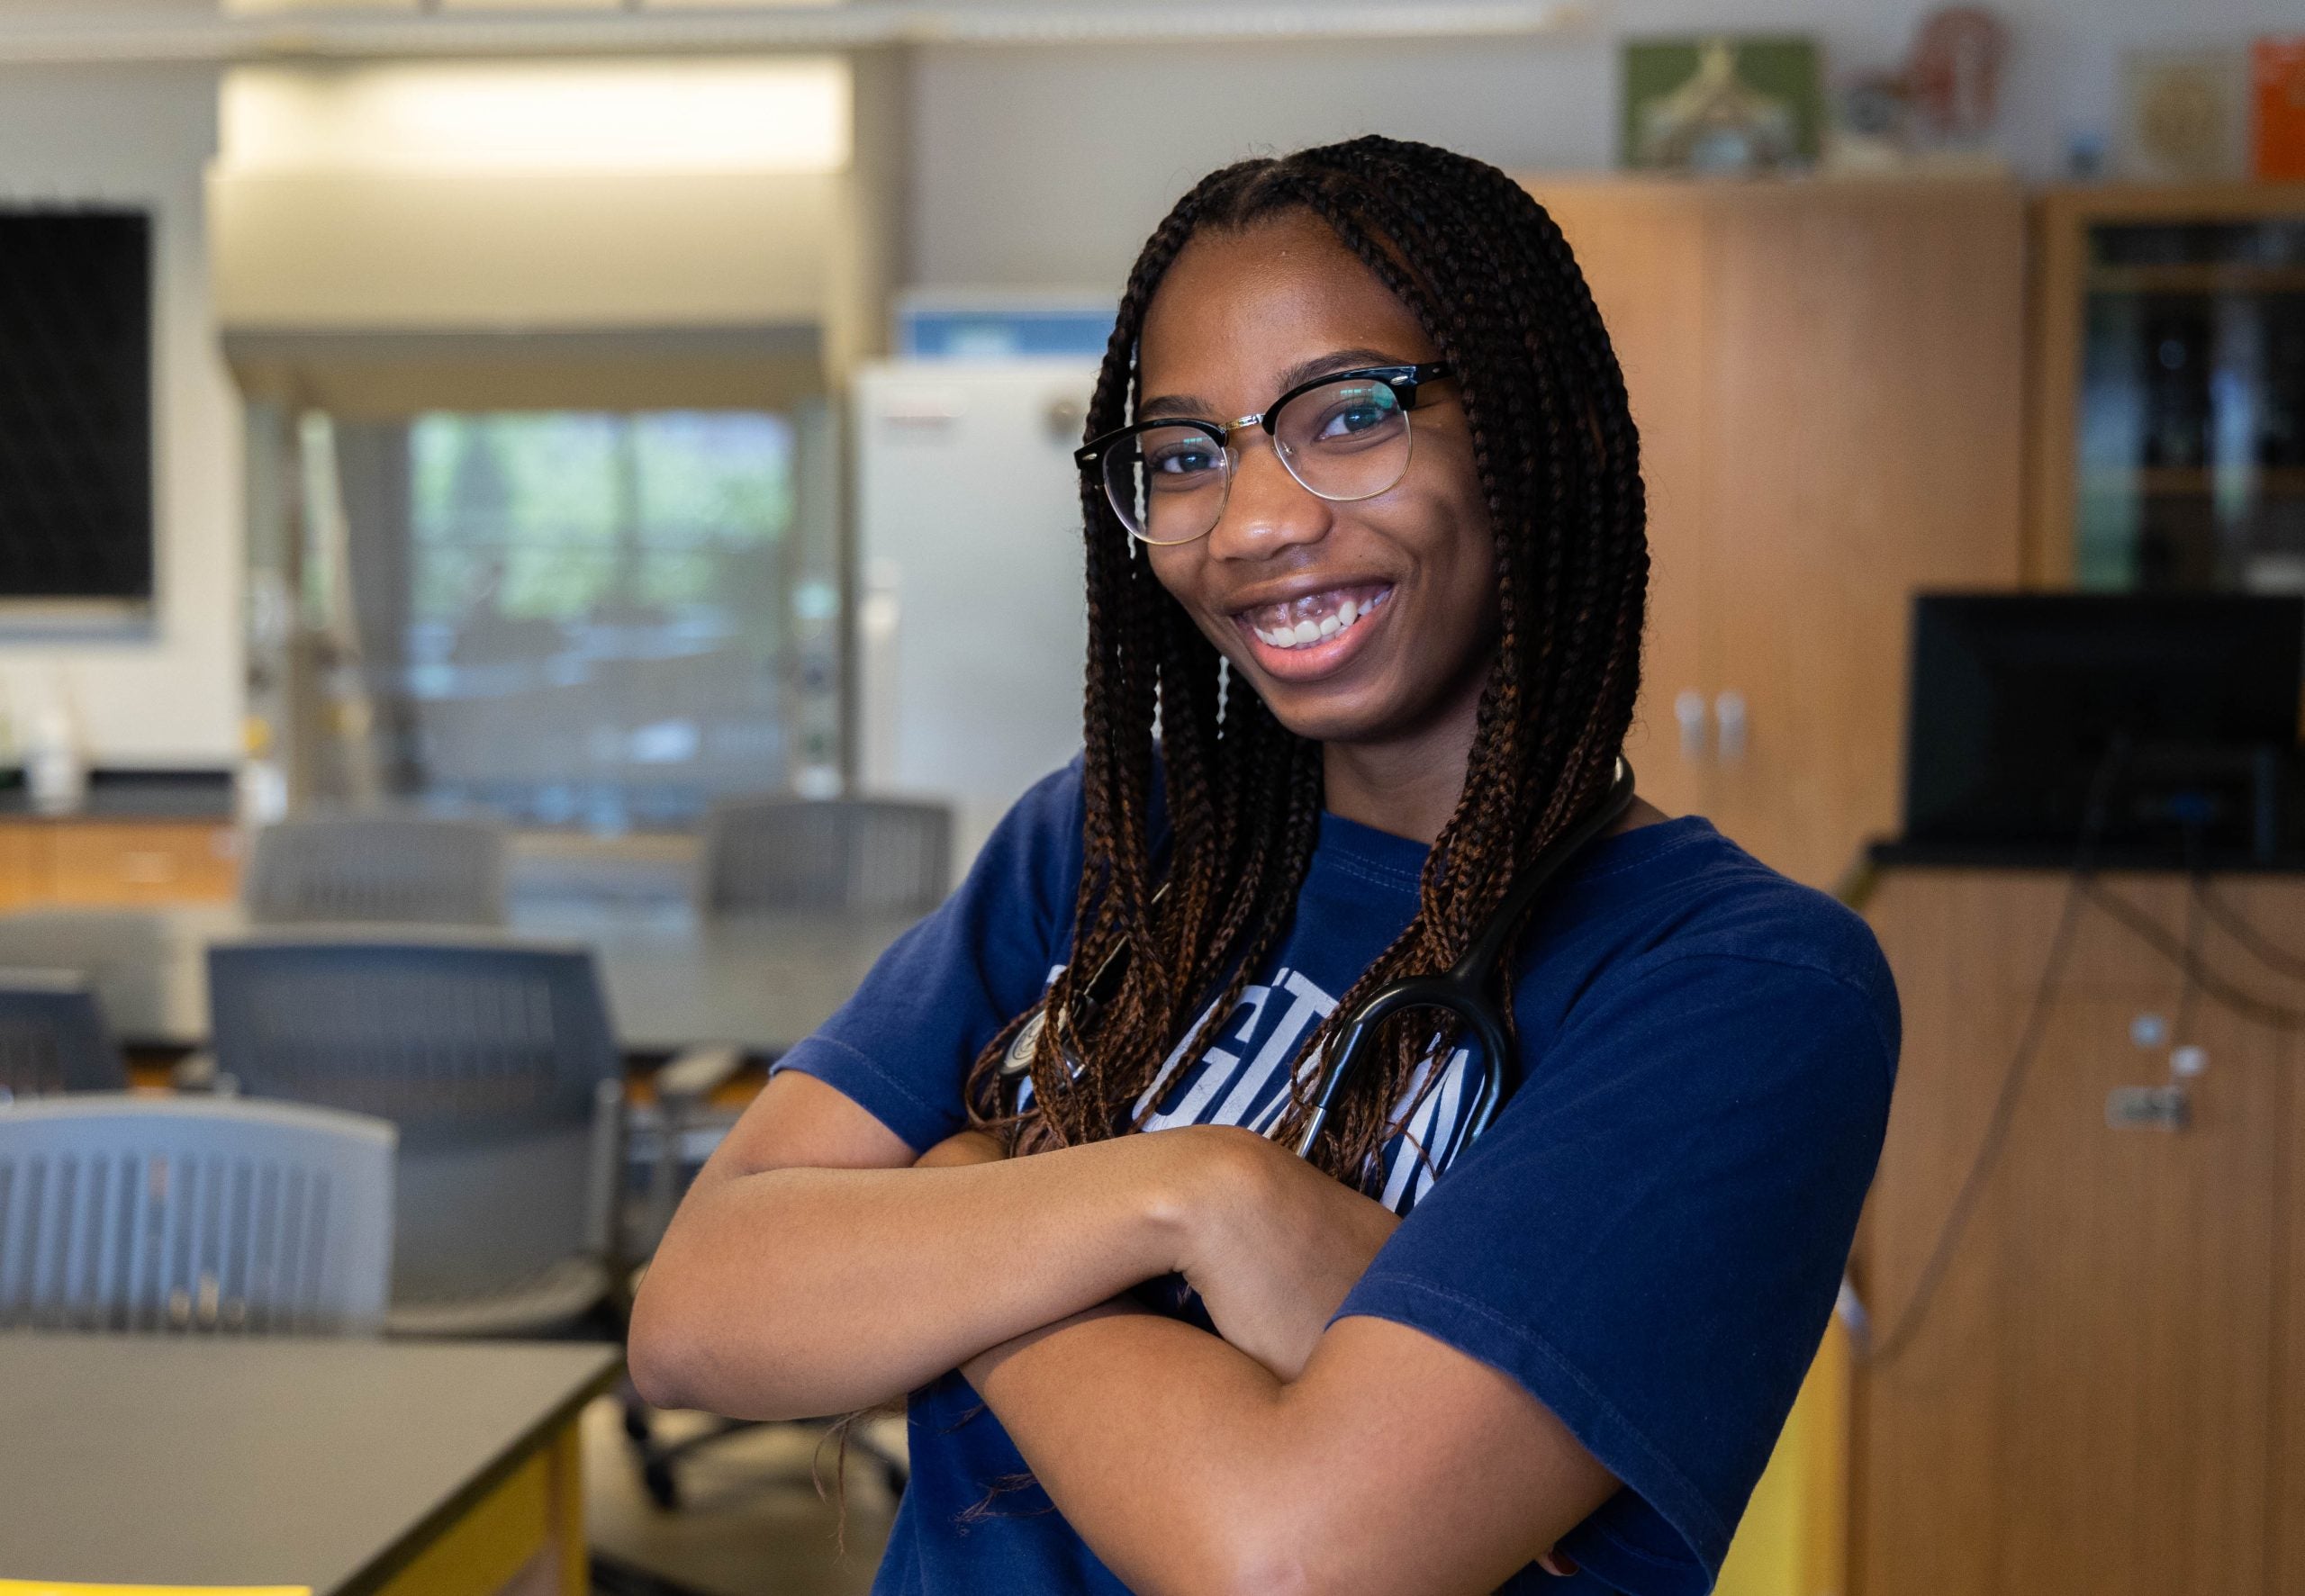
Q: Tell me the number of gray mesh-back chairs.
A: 5